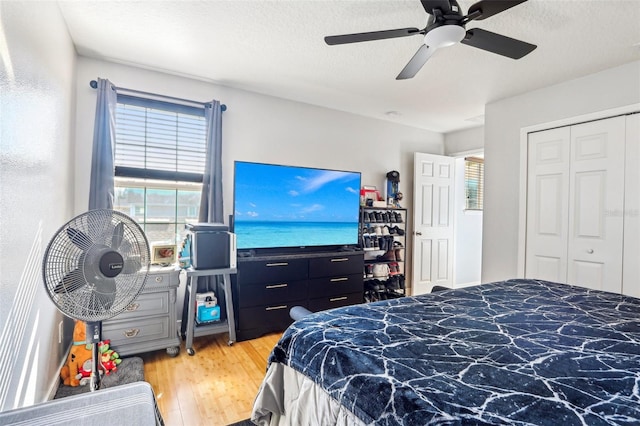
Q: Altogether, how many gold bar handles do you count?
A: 6